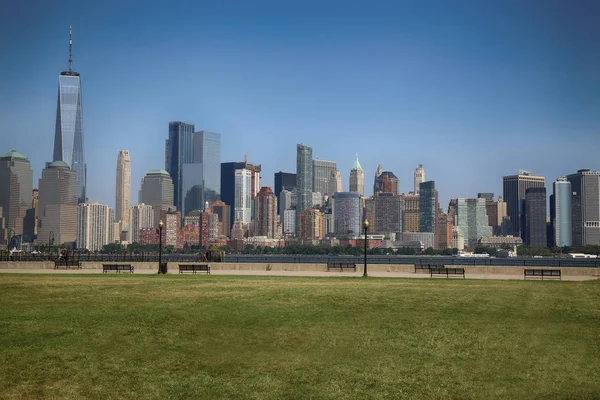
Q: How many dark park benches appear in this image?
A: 7